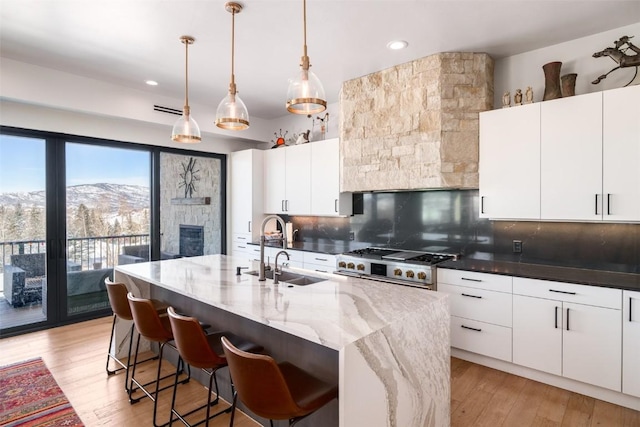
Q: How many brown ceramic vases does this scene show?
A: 2